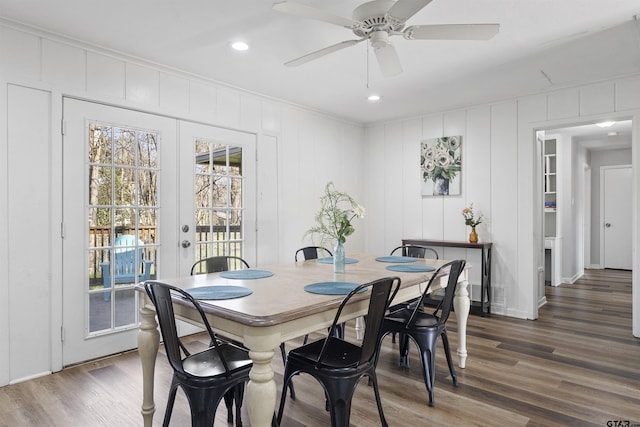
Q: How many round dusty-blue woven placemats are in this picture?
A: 6